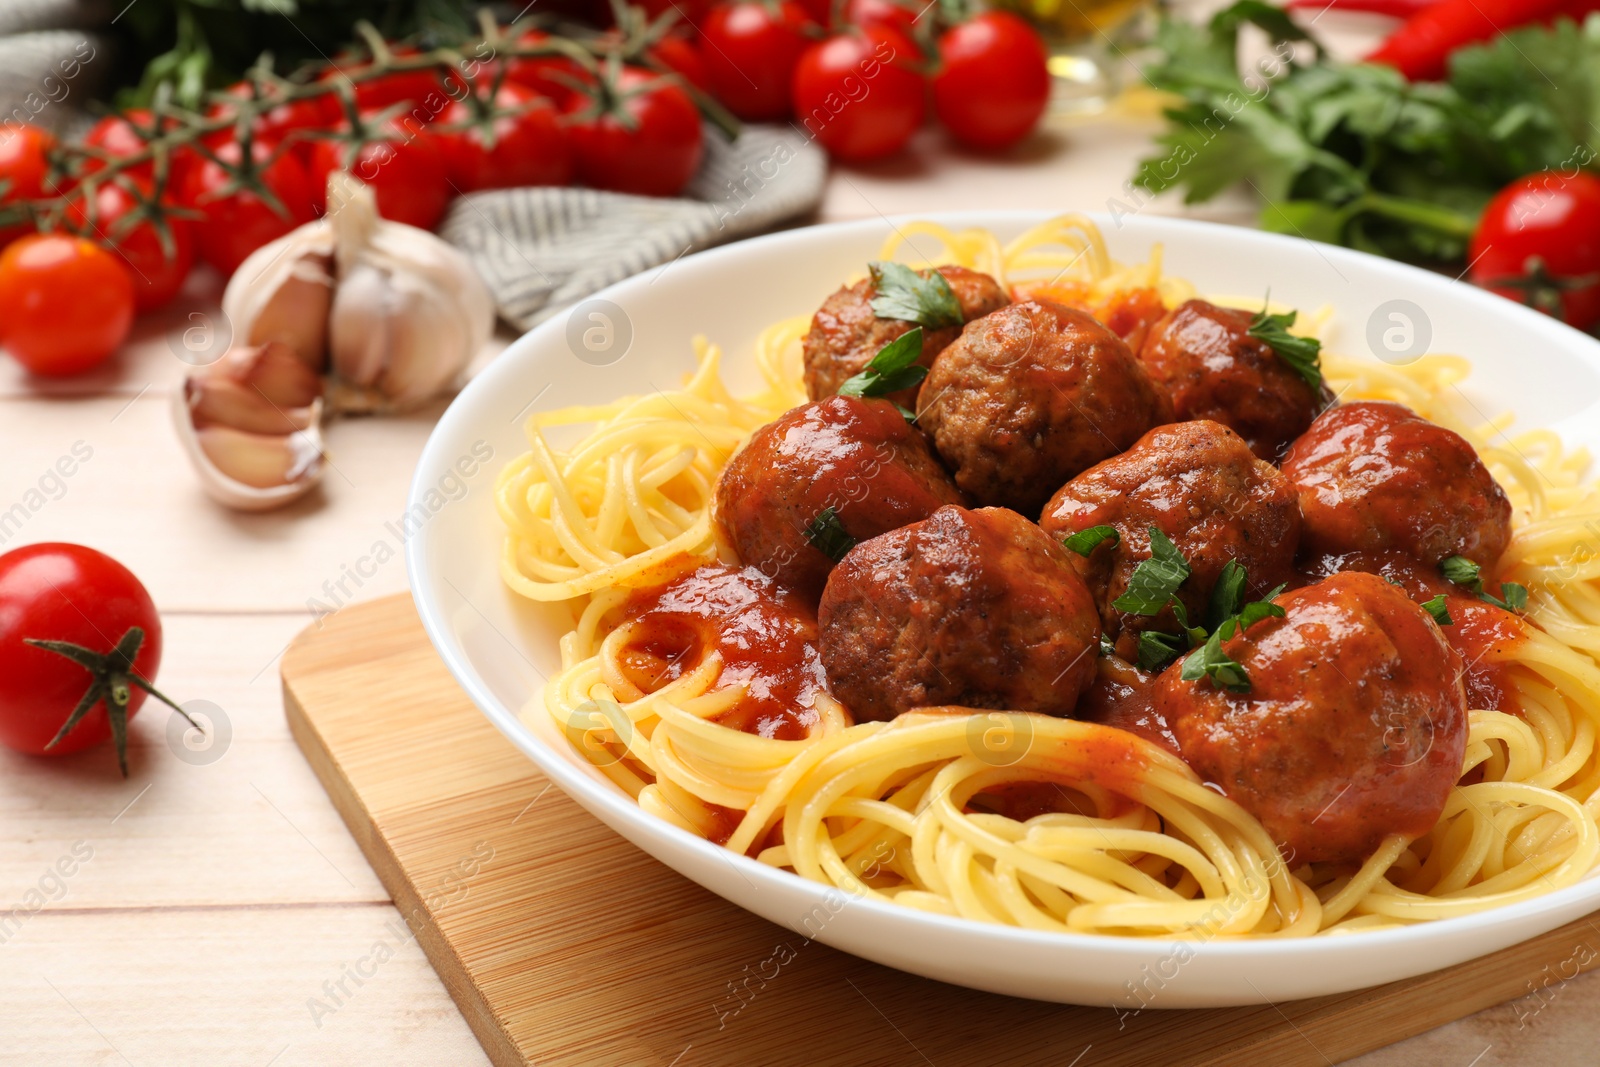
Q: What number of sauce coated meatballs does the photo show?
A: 8